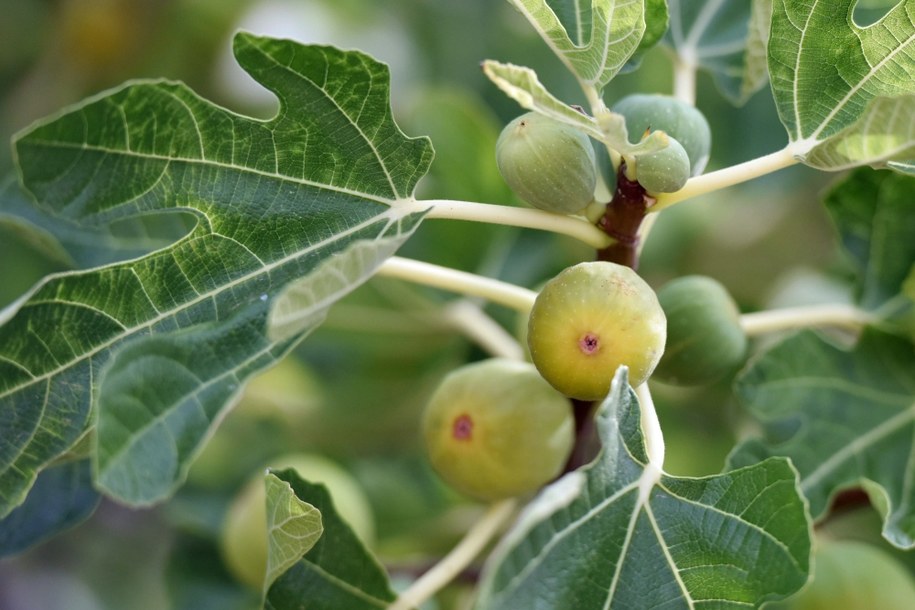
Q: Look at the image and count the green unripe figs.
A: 4